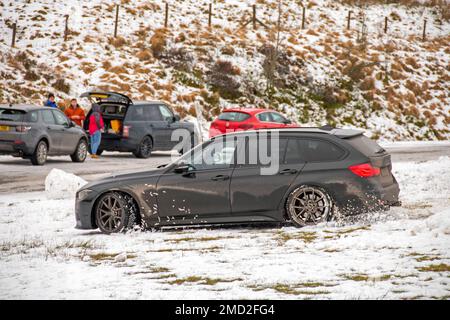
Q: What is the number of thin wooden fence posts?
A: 10